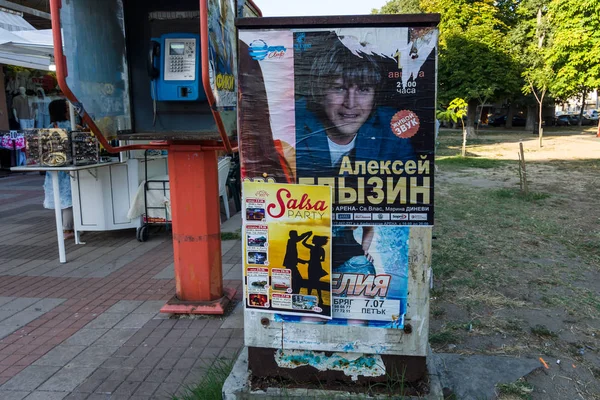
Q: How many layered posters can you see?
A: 4